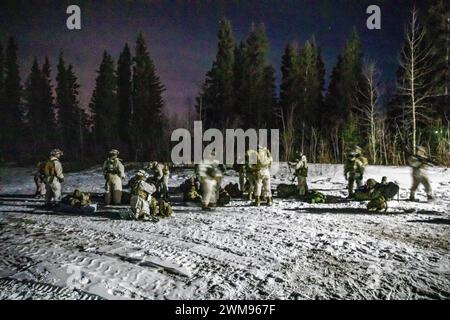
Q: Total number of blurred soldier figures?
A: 2